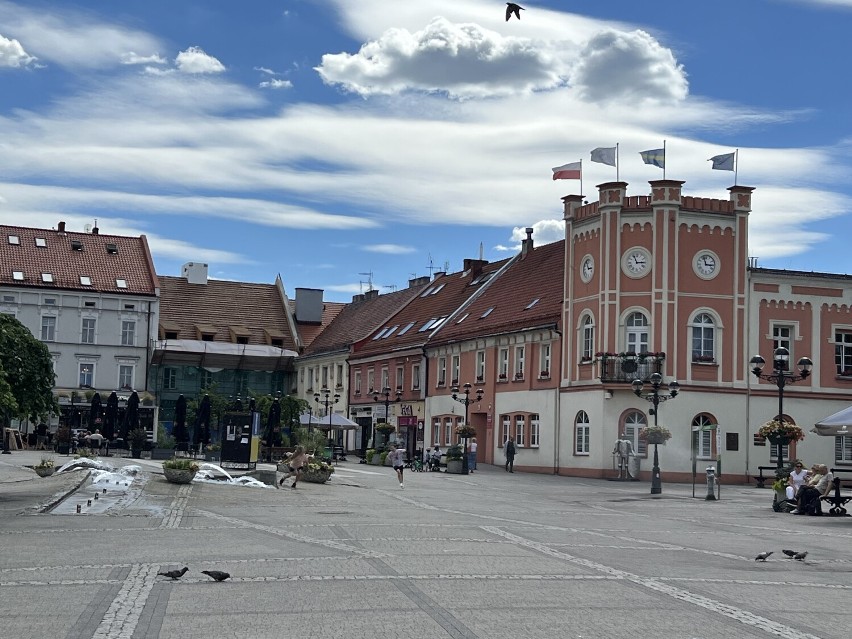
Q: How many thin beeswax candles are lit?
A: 0